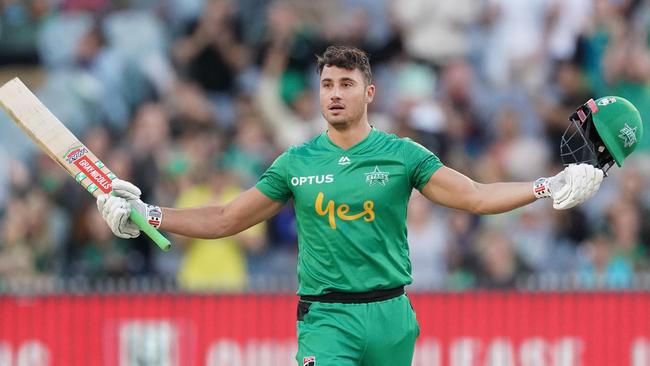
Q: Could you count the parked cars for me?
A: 0